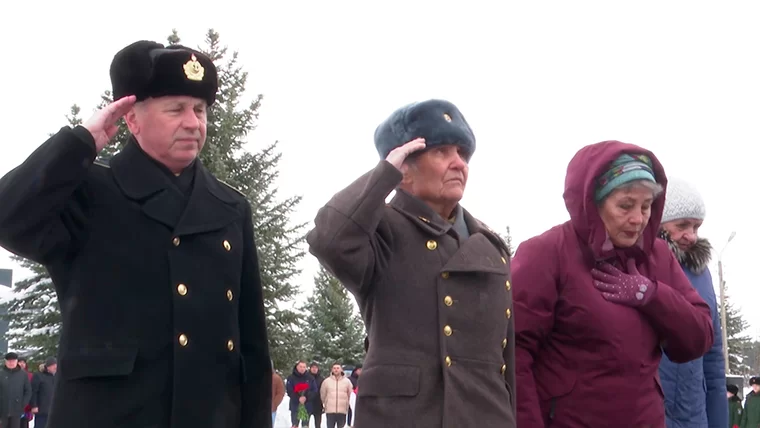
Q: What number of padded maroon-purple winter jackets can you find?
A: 1